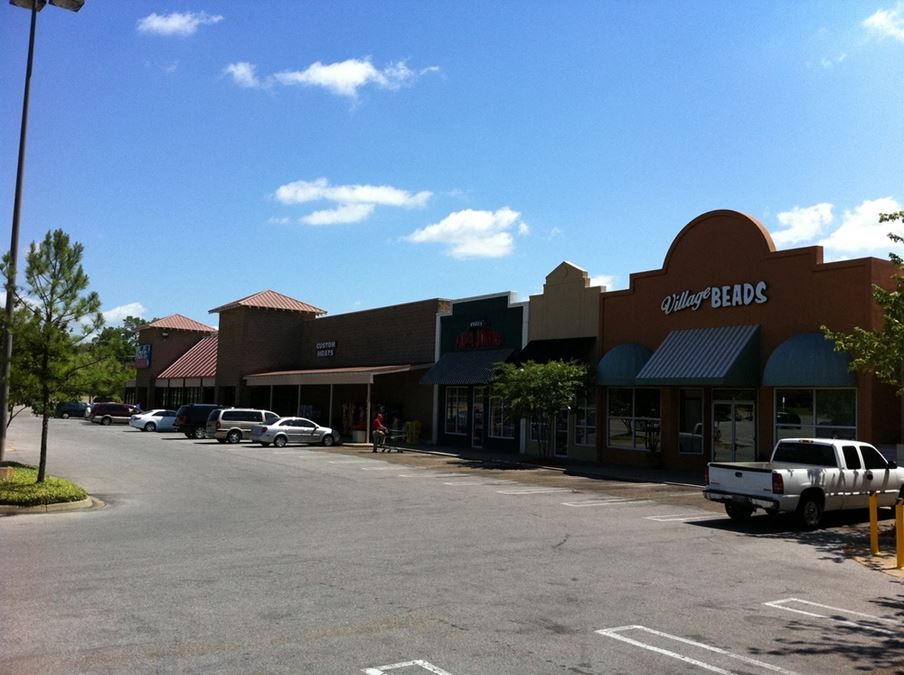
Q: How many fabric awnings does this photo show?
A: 5